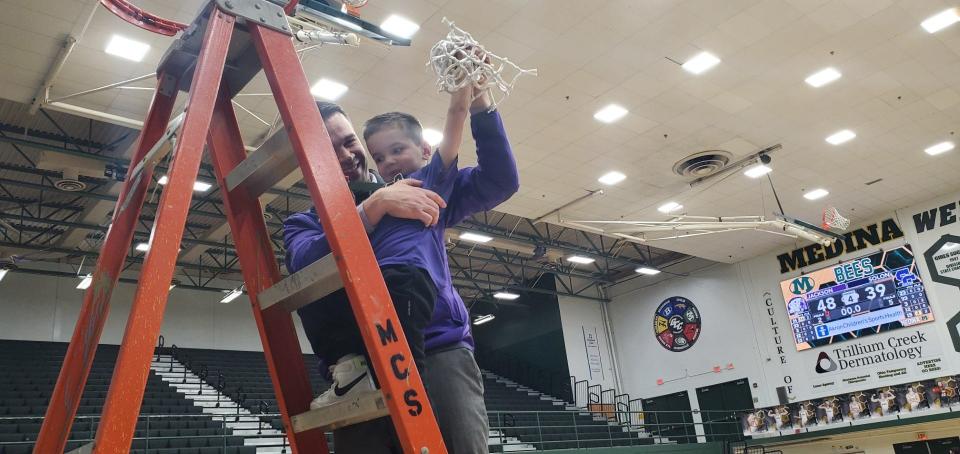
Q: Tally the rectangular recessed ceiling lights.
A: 14